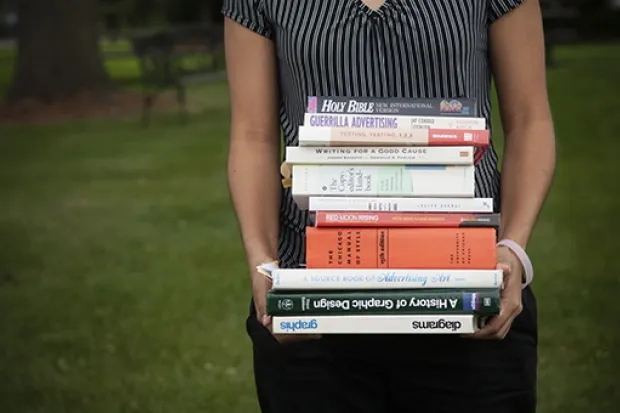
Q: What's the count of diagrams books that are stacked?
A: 1